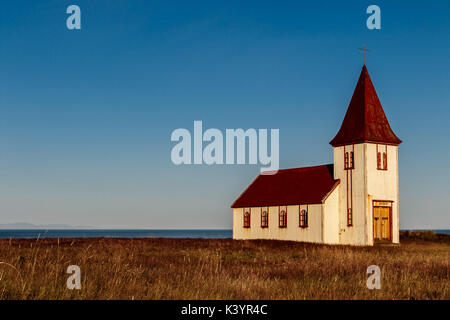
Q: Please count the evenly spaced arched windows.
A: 4